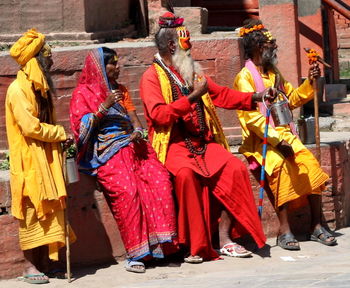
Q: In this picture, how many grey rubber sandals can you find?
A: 2